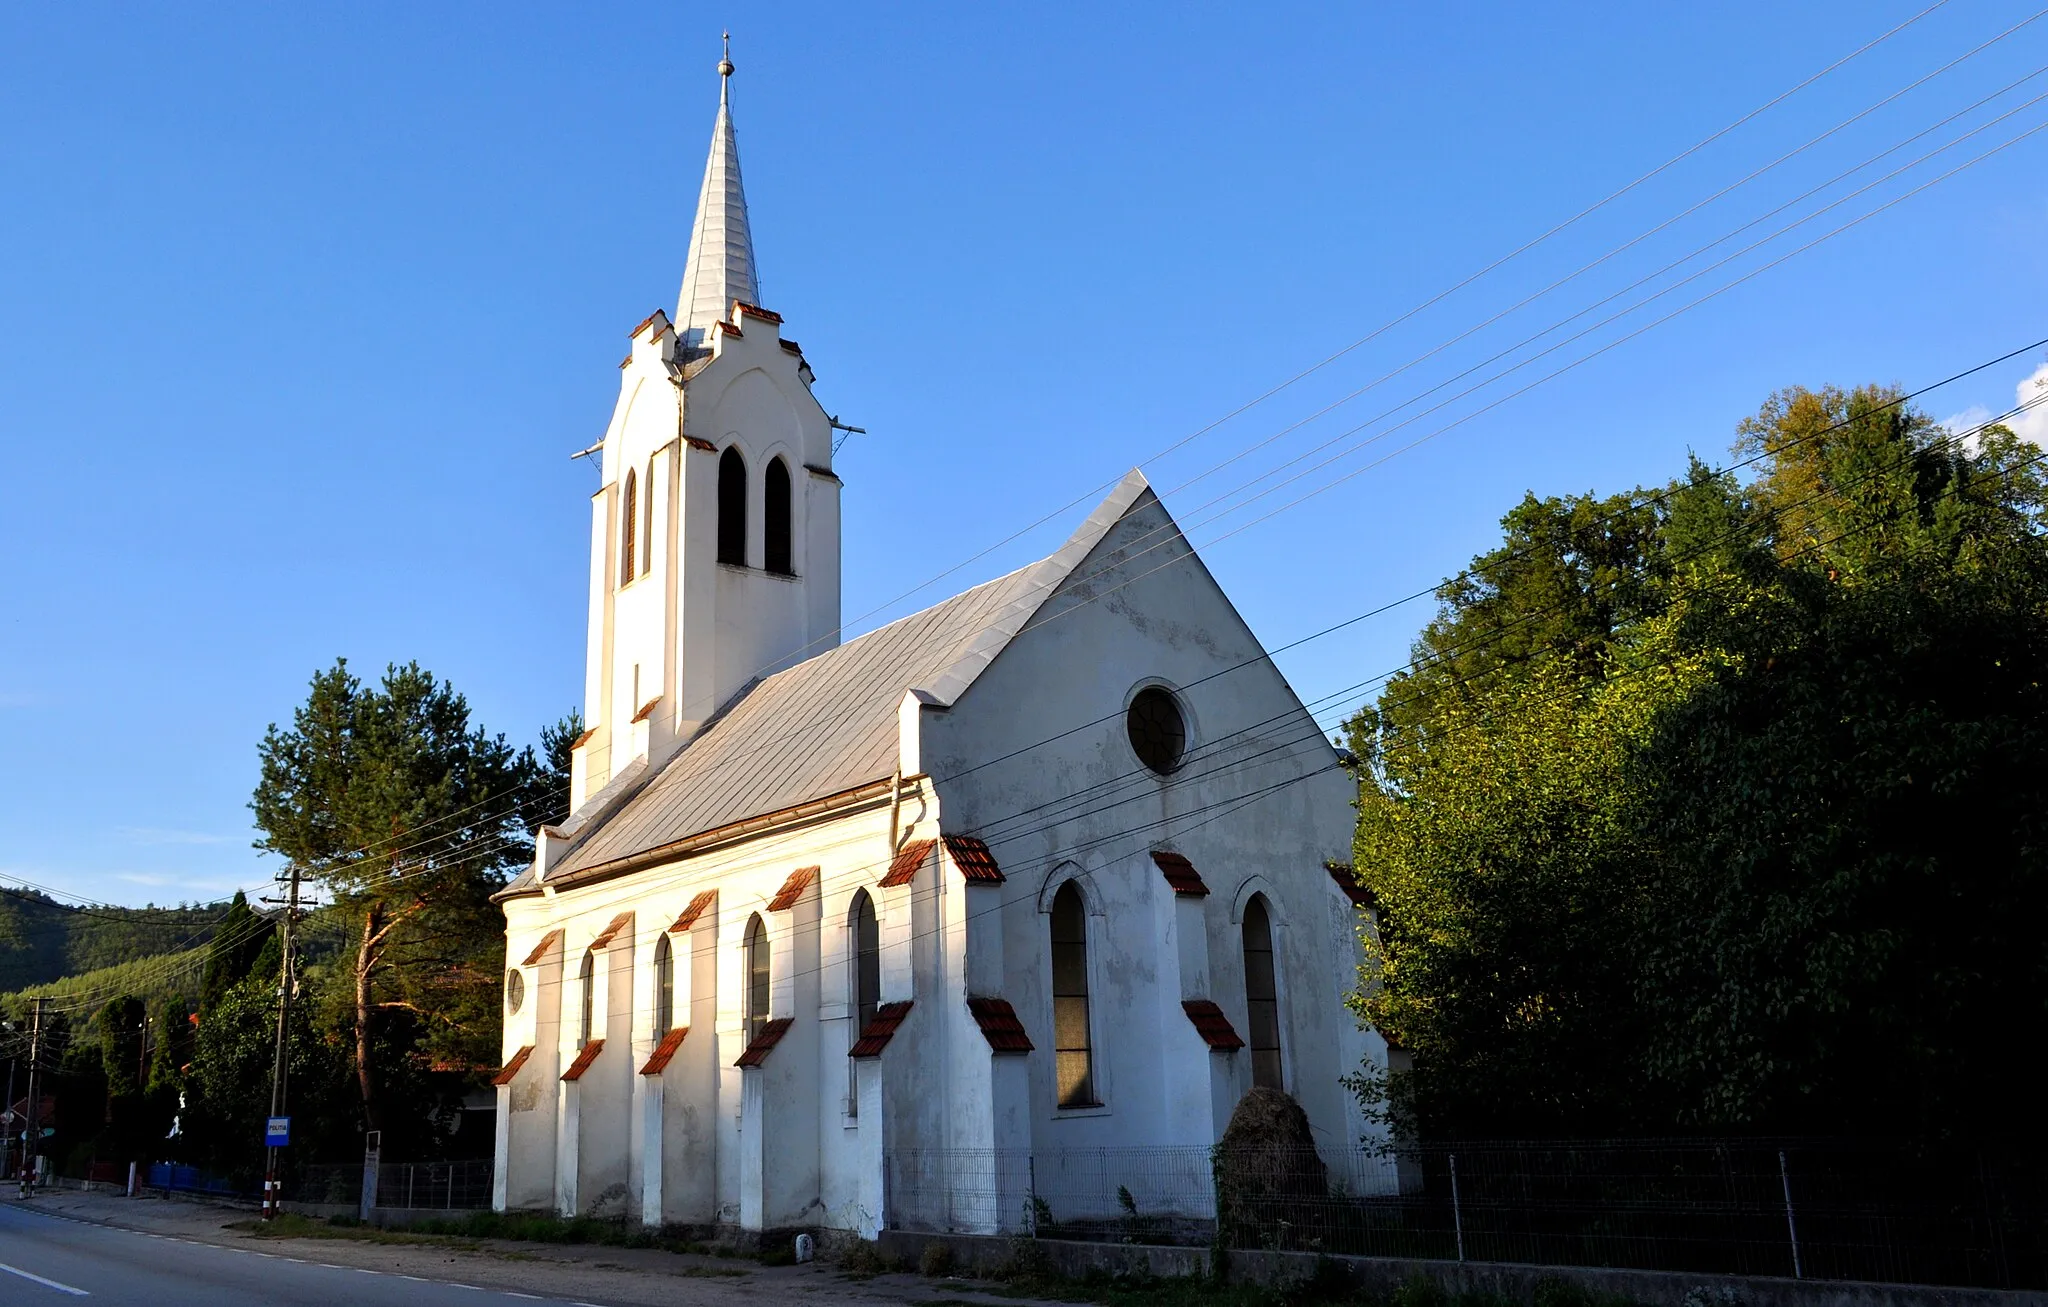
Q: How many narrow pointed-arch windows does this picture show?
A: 10